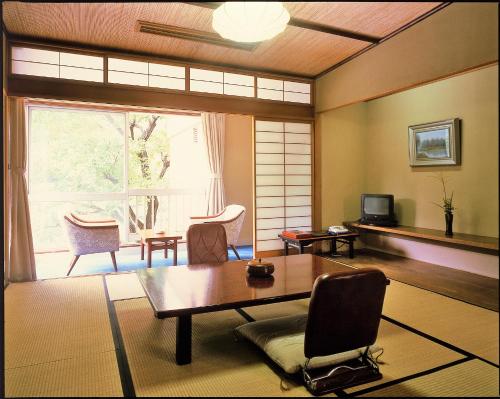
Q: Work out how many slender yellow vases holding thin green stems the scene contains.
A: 0